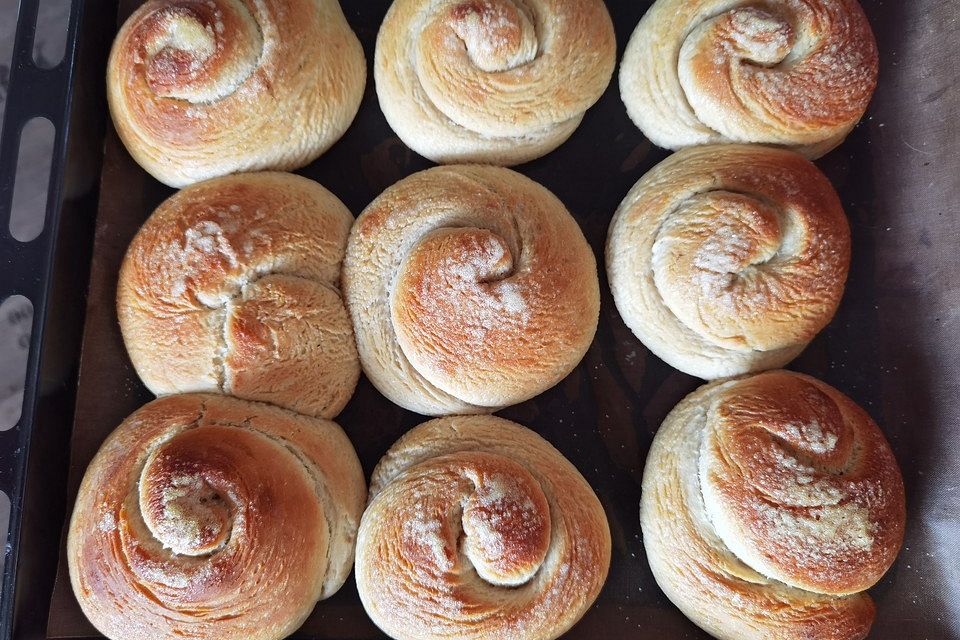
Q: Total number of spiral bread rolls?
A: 9